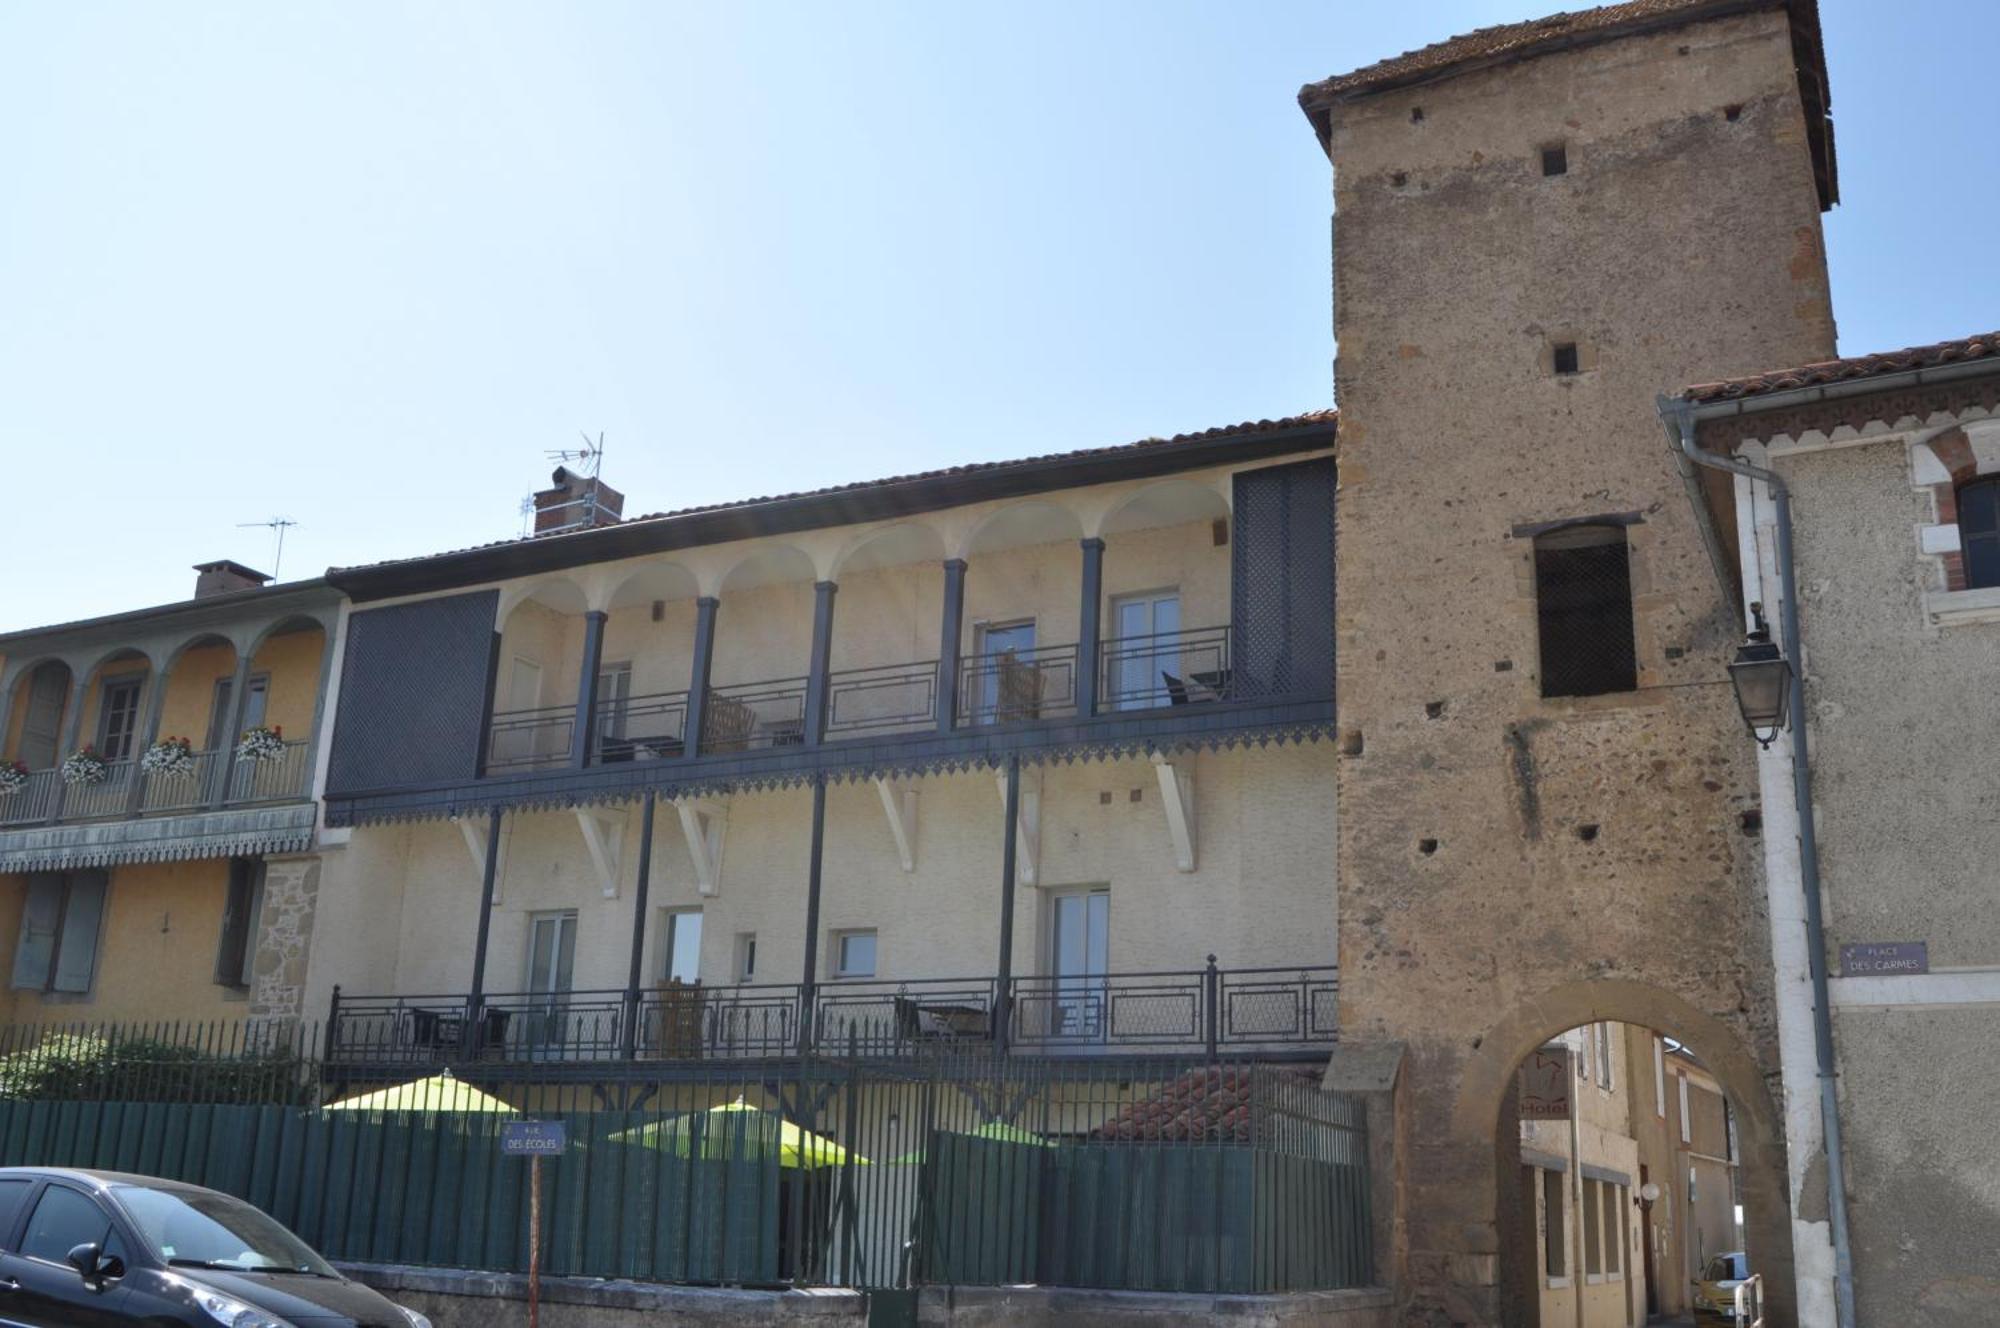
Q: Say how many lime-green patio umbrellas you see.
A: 3